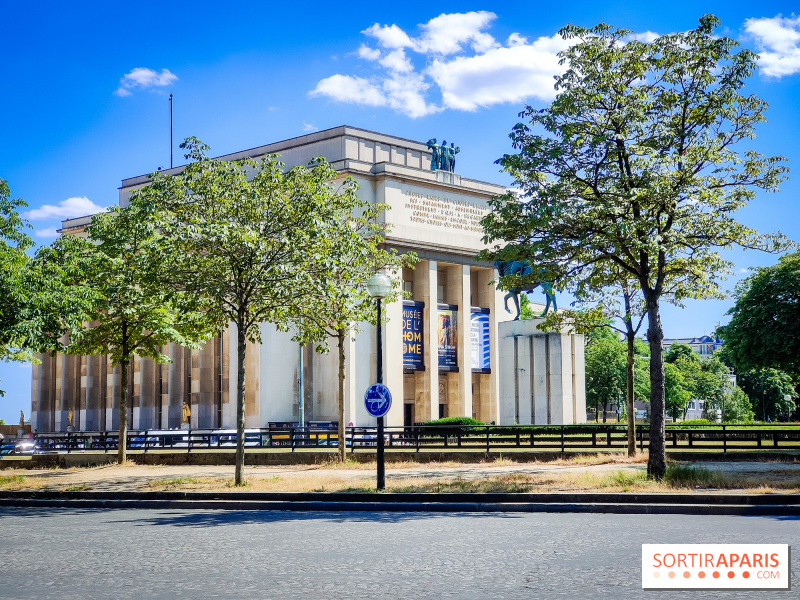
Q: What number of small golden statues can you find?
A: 3